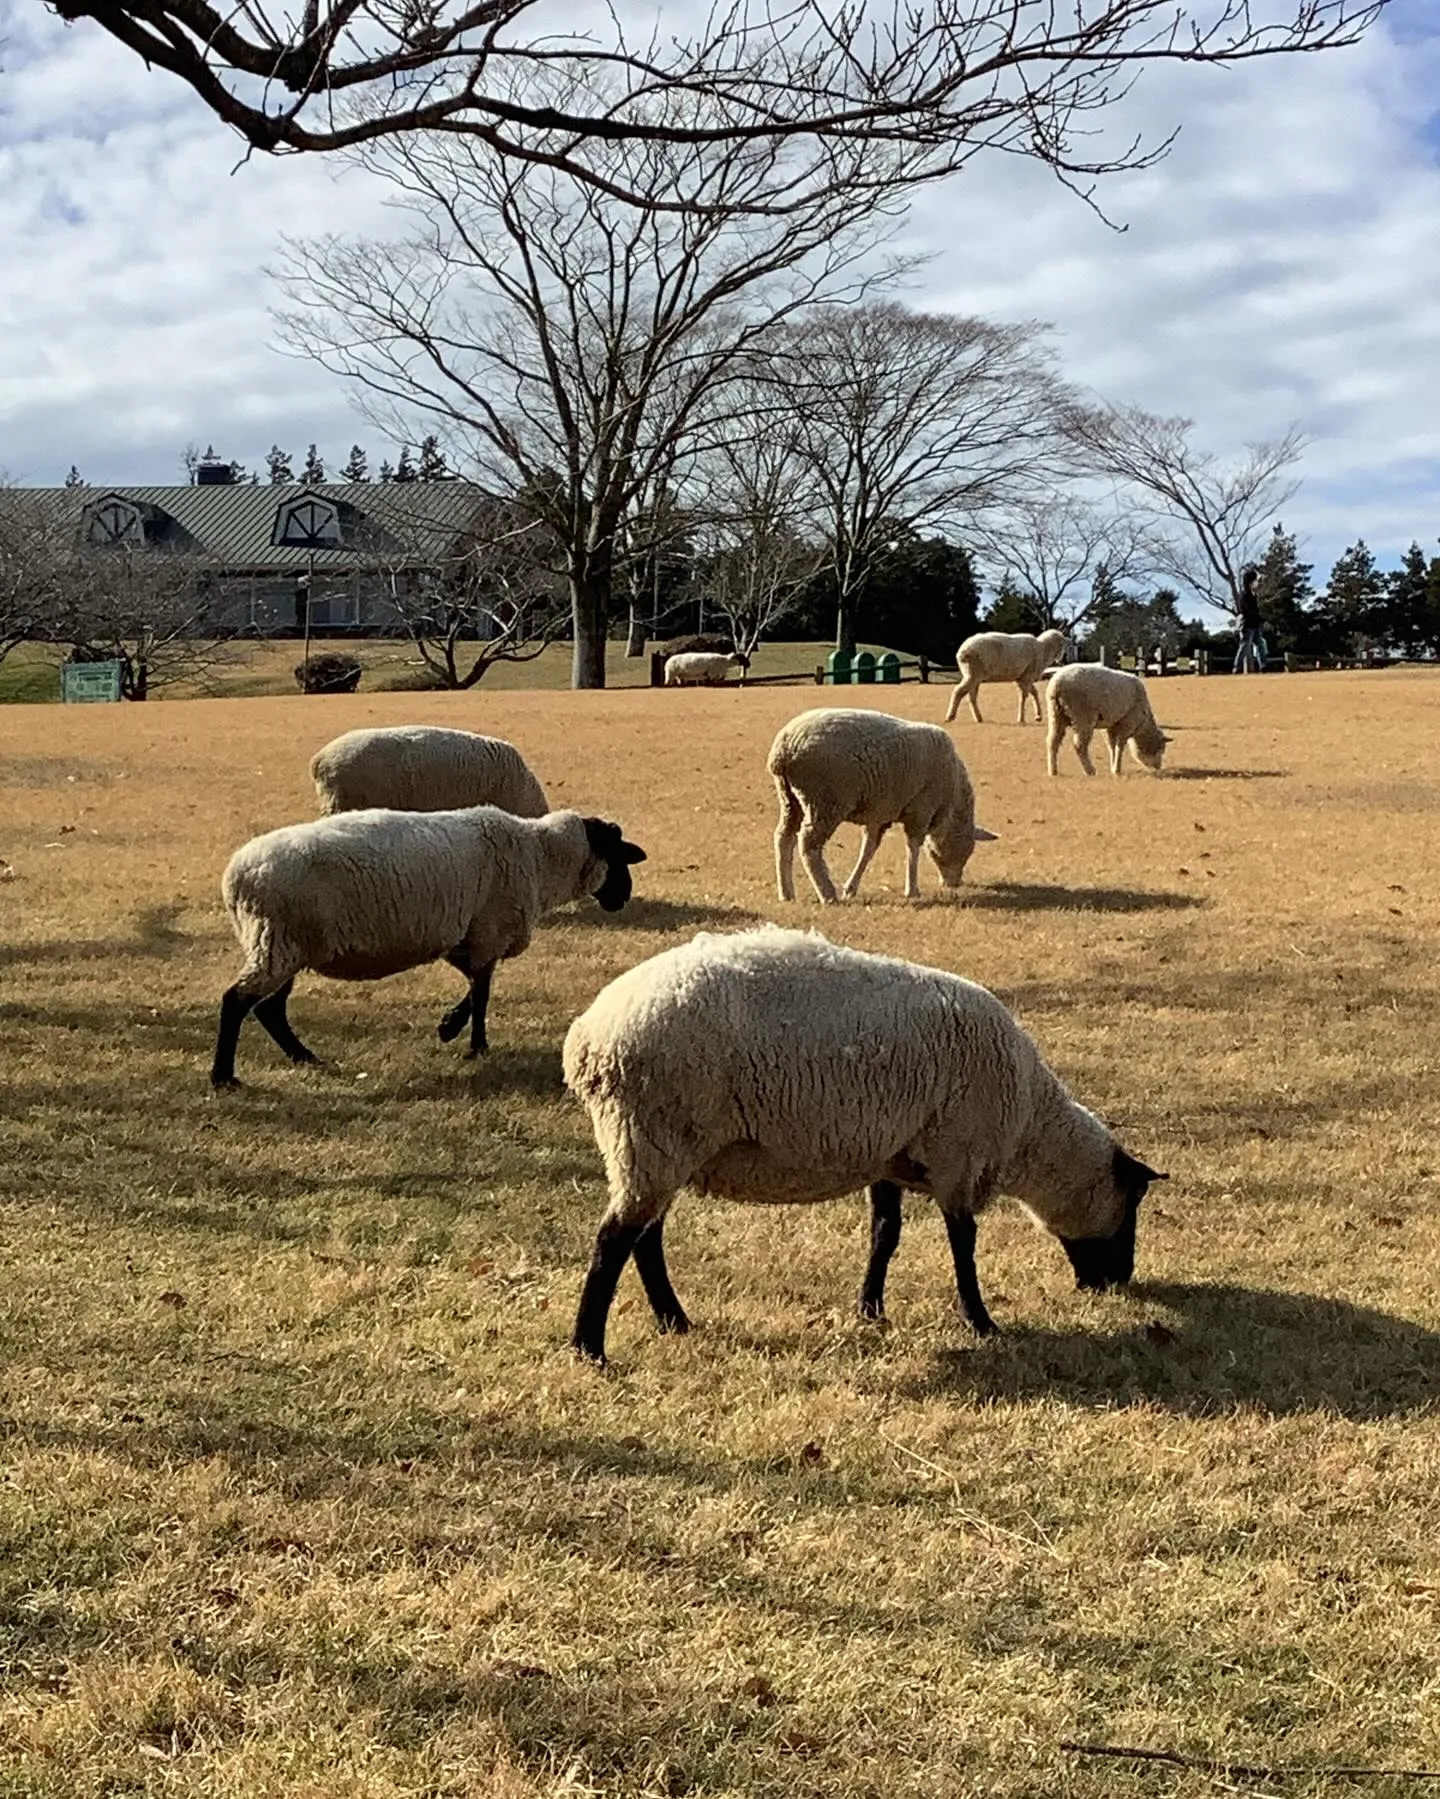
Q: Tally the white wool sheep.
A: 7